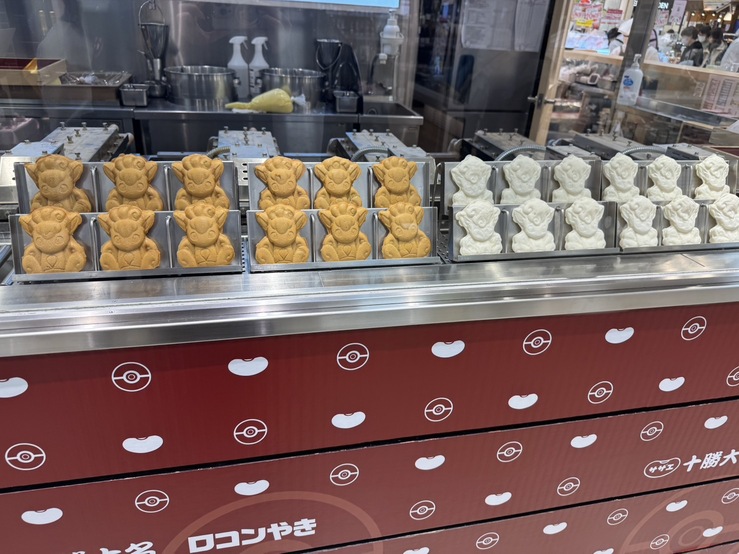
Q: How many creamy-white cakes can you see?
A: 12